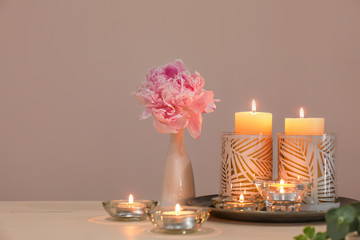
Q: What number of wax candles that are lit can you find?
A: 6